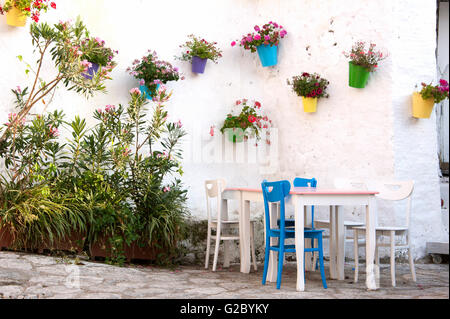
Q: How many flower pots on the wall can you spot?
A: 9